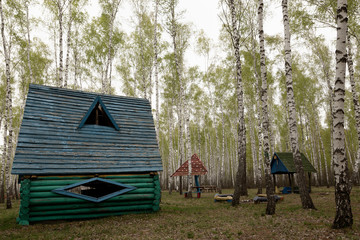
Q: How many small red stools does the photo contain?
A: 2